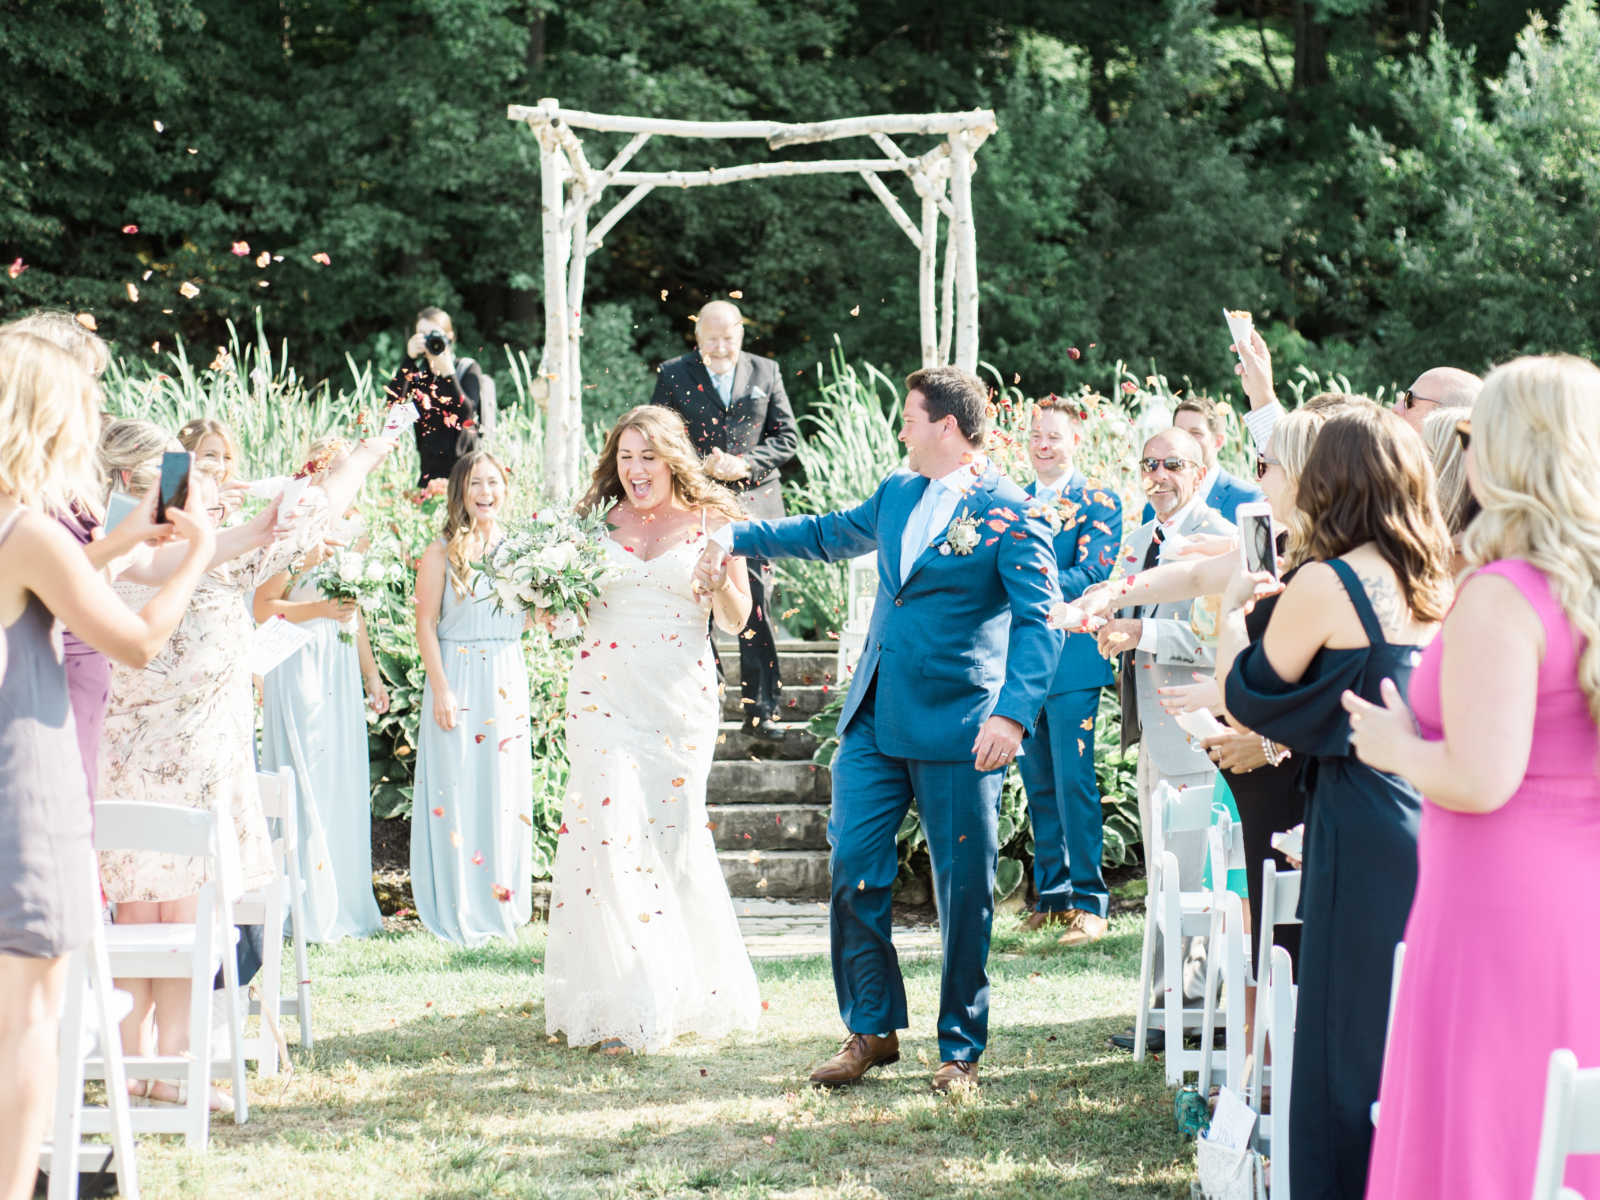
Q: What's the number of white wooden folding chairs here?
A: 8